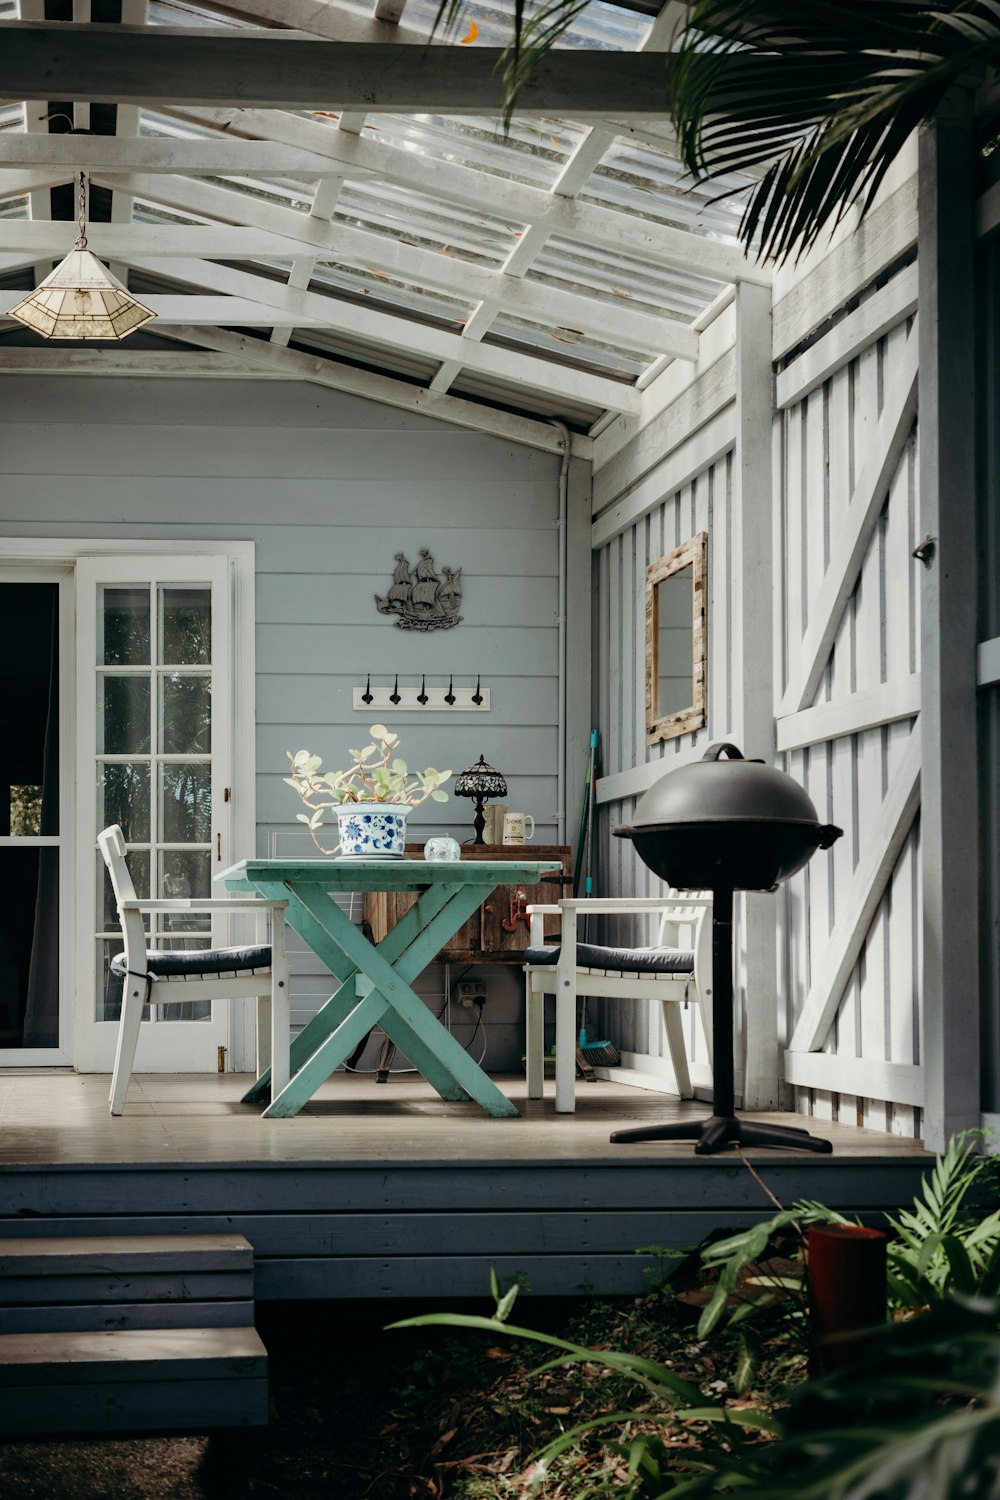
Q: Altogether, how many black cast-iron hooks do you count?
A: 5